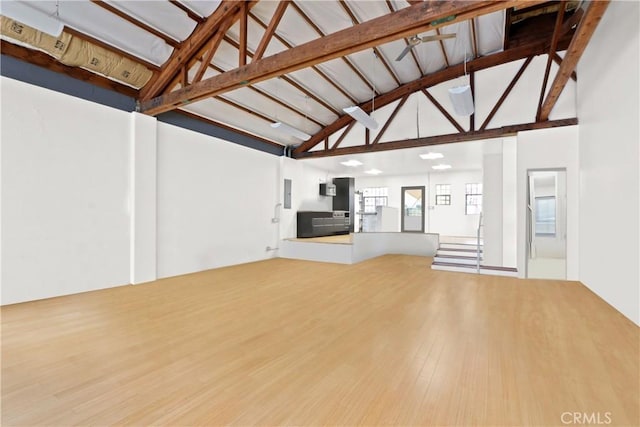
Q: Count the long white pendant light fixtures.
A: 4